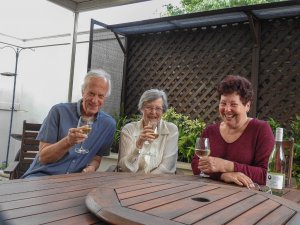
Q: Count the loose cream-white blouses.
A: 1